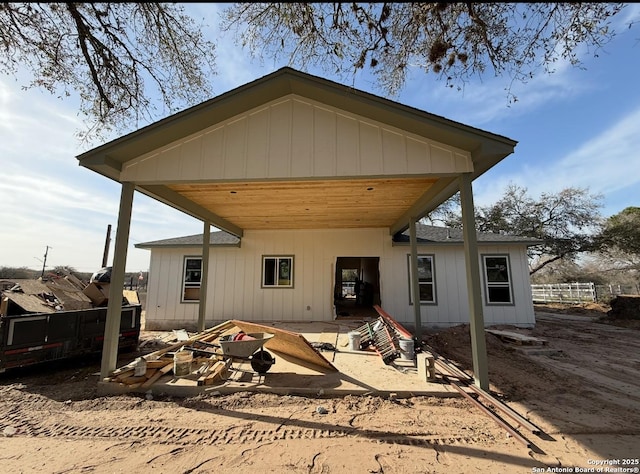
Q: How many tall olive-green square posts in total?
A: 4